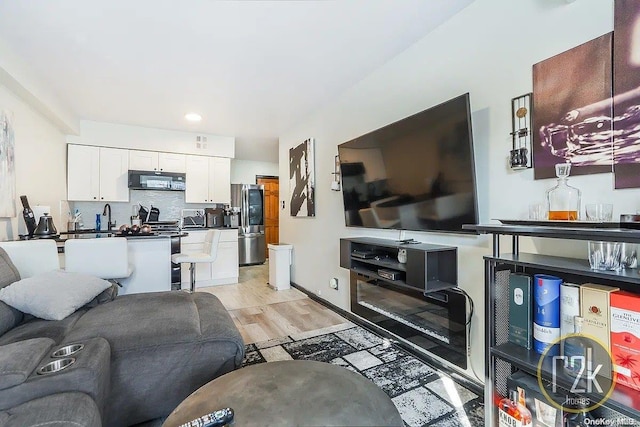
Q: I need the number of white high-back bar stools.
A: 3